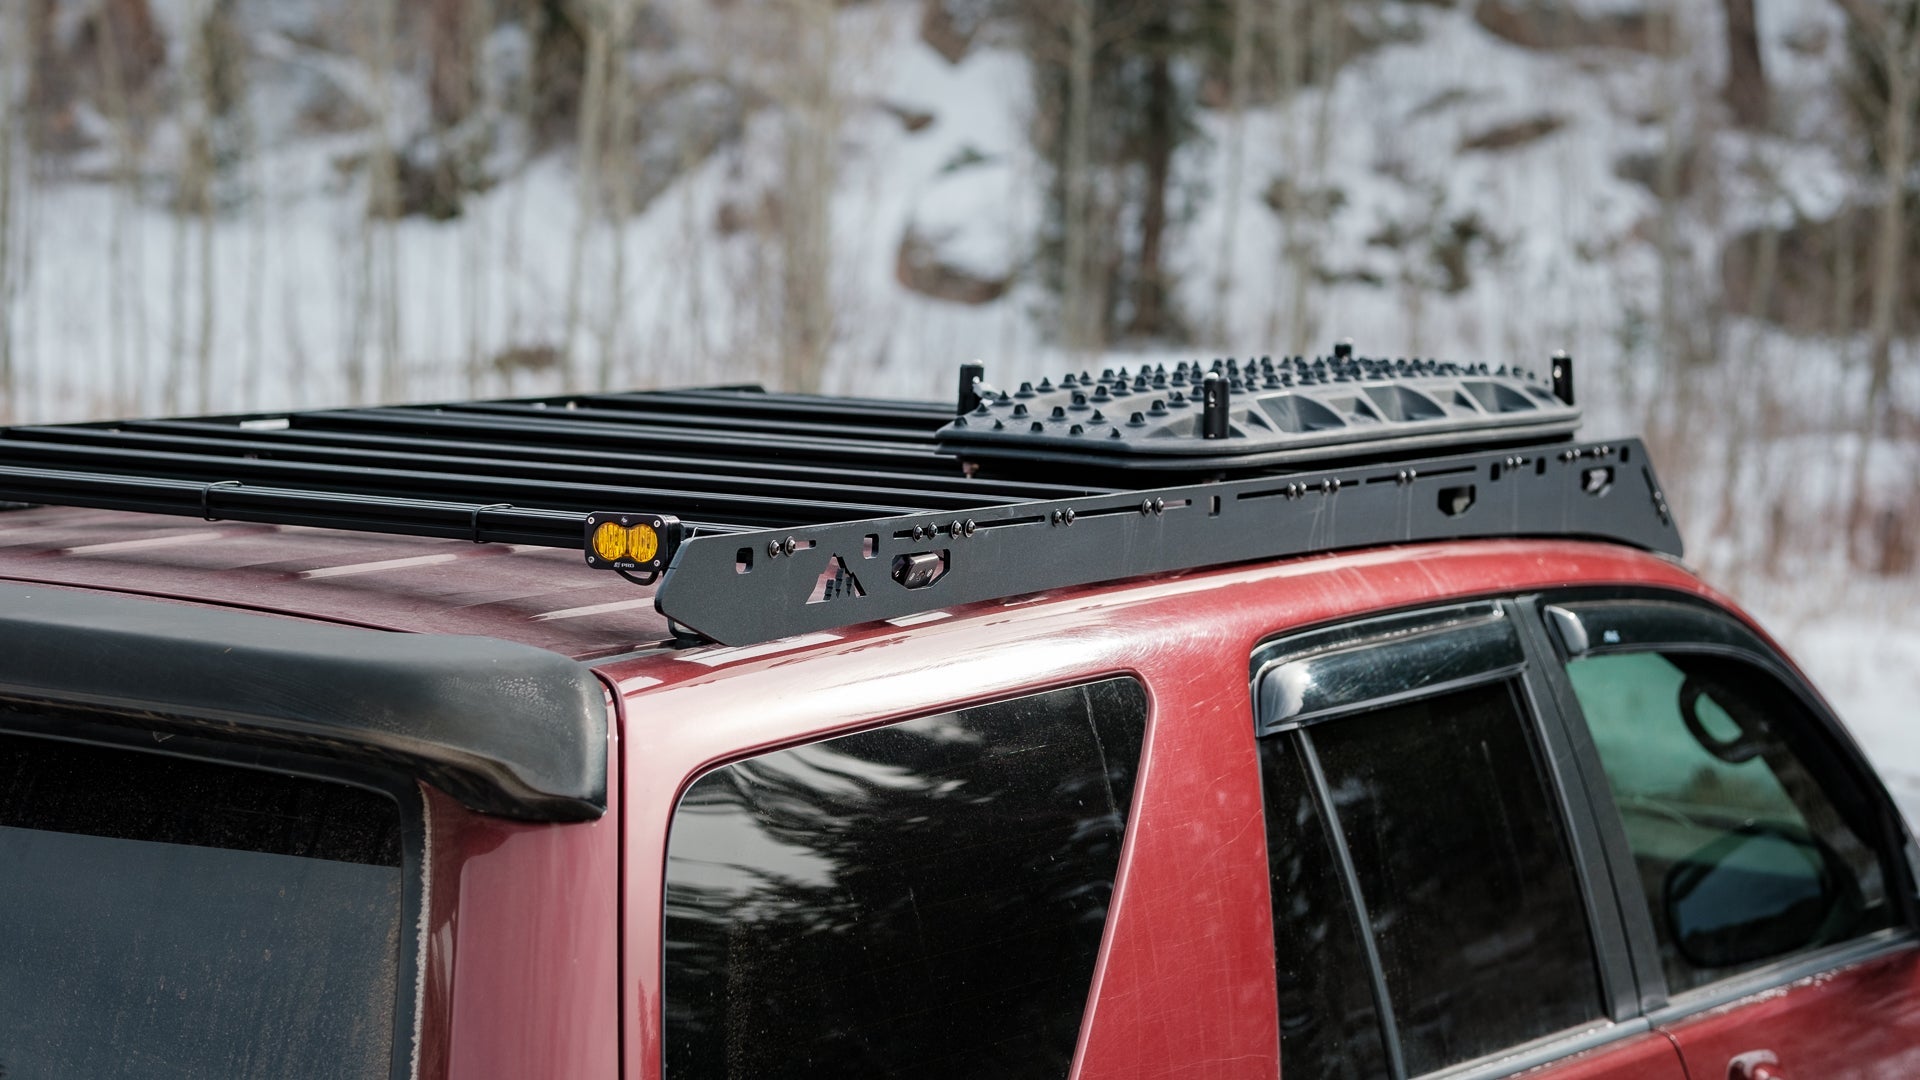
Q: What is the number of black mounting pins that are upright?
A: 4